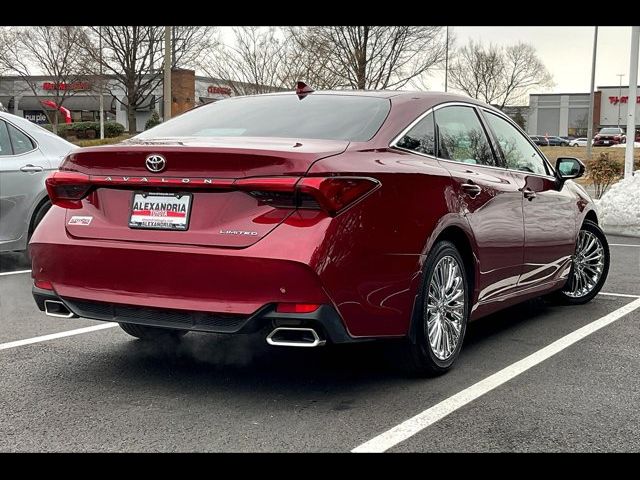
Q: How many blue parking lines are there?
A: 0